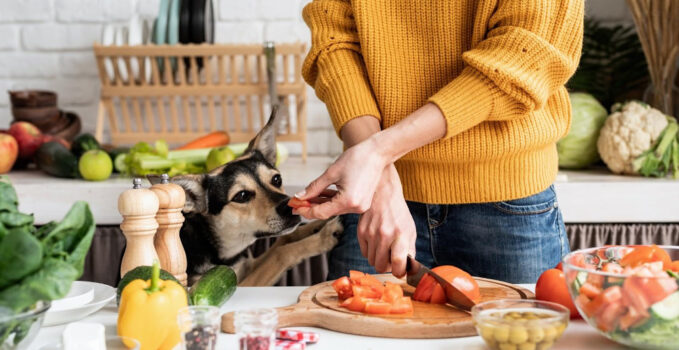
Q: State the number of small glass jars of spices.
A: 2